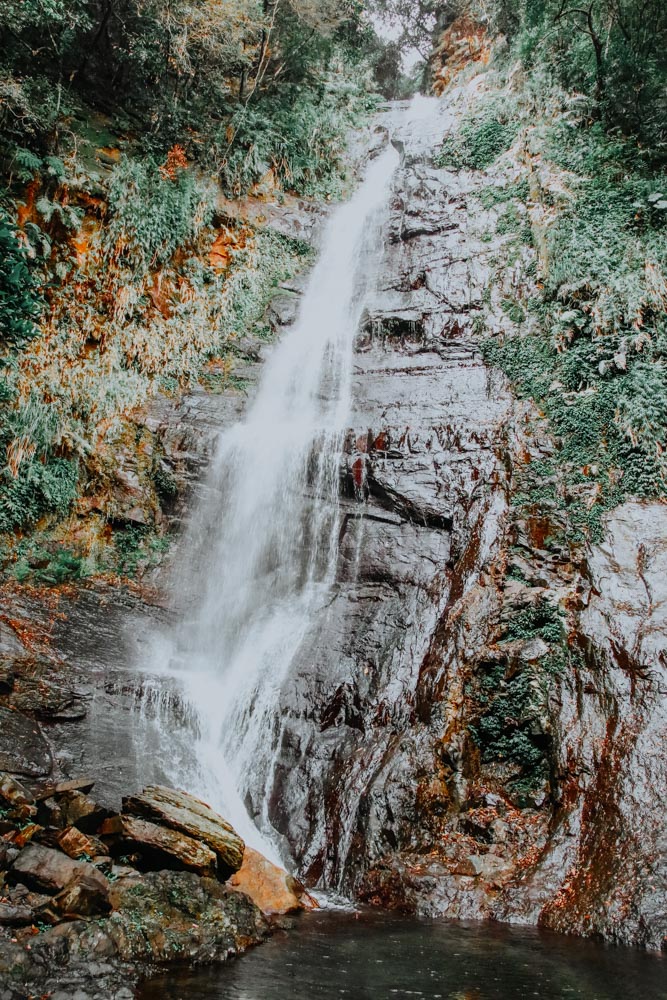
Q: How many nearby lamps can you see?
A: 0